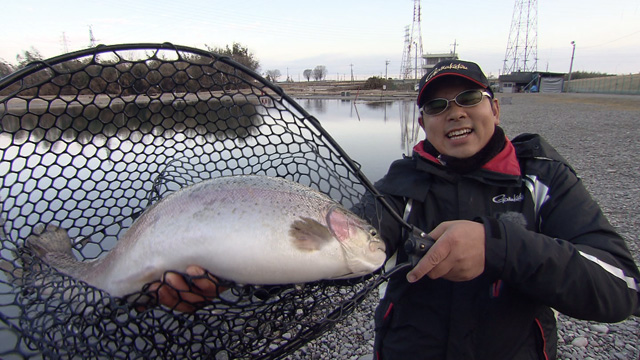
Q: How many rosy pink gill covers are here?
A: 1